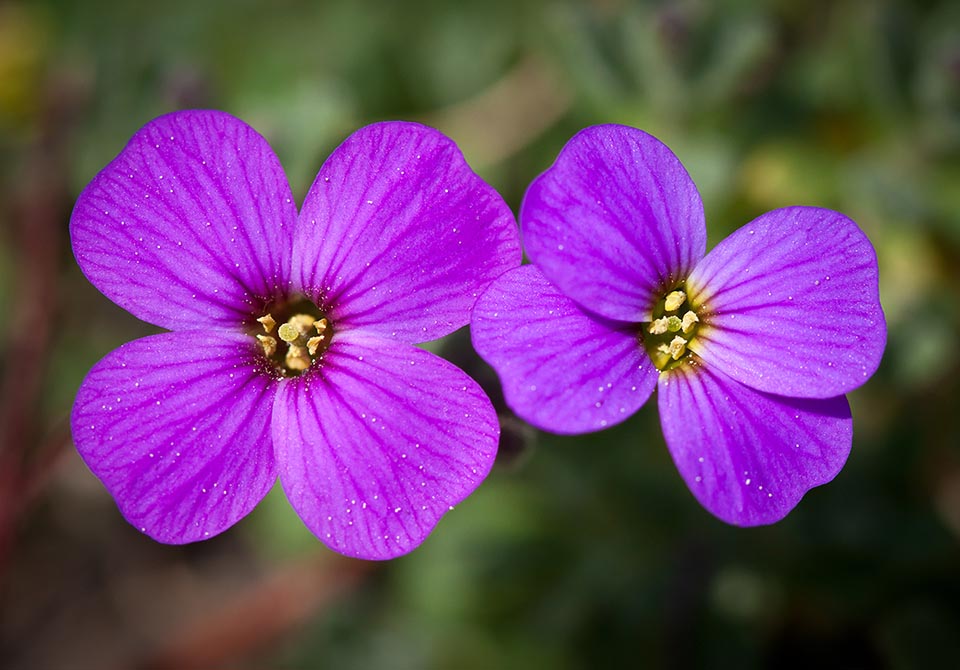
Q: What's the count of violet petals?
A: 8